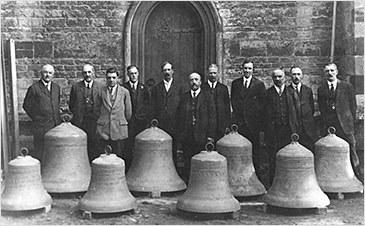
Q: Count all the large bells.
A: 8